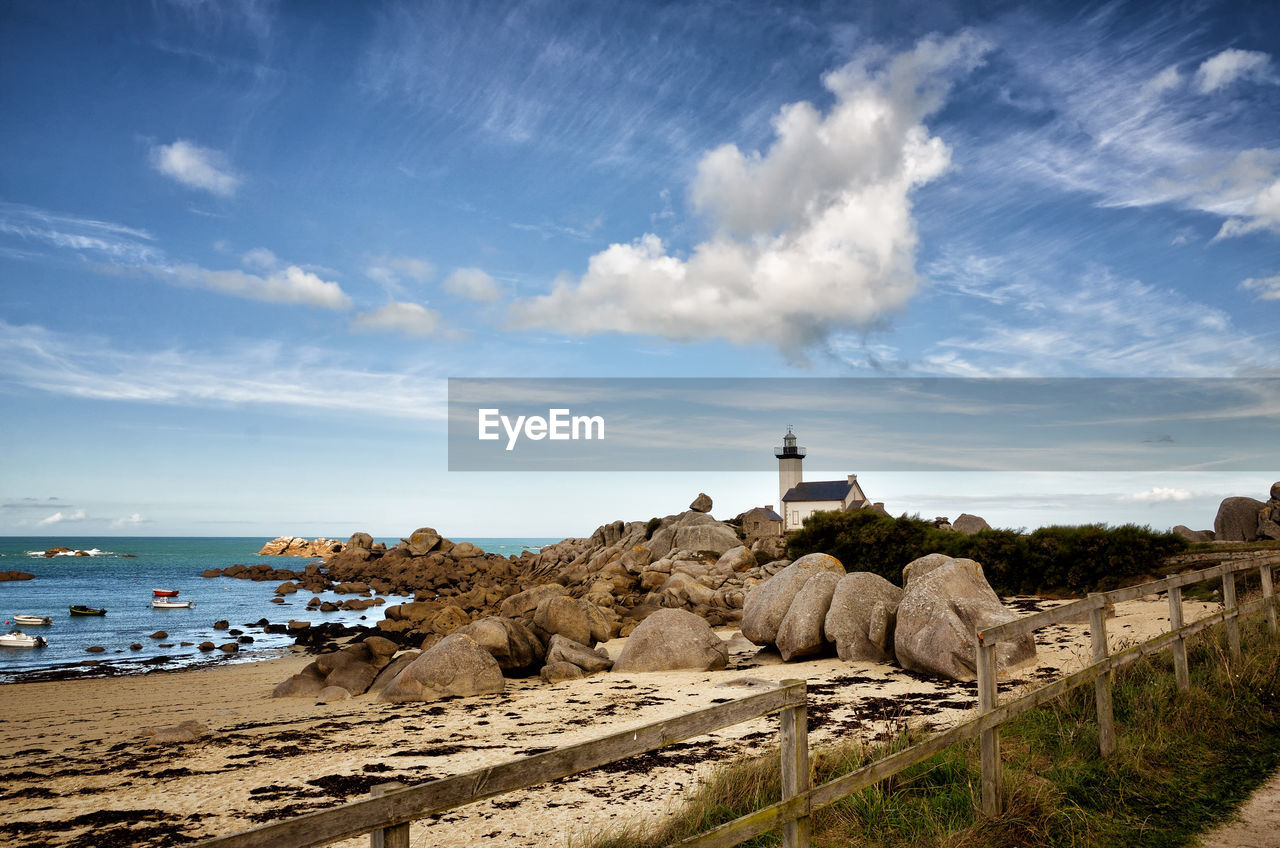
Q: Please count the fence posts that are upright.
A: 7